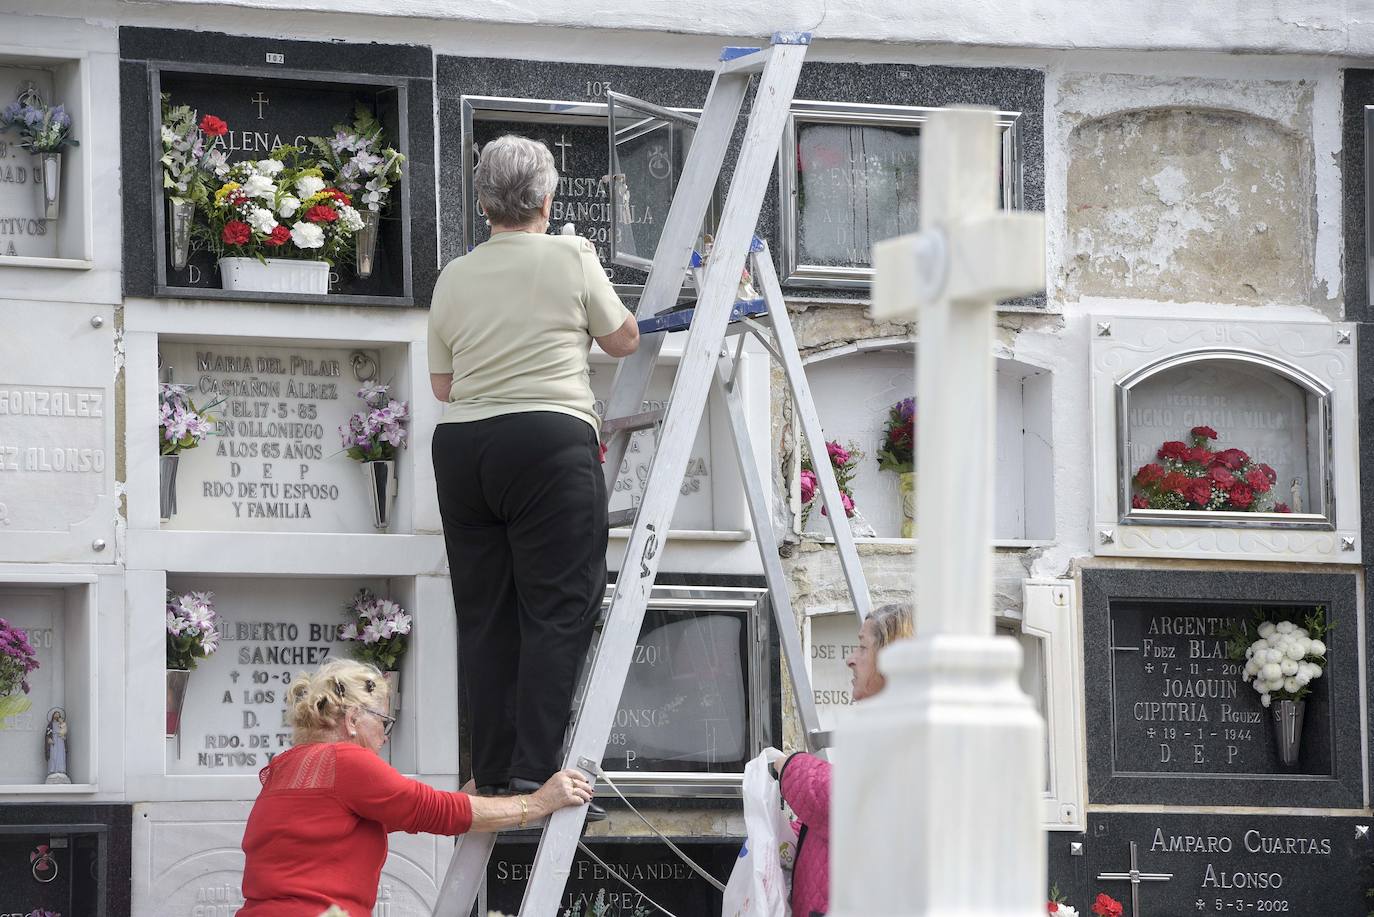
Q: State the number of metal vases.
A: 8